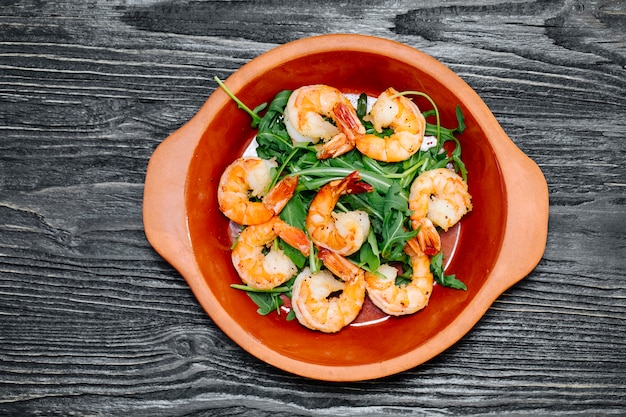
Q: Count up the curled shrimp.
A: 8